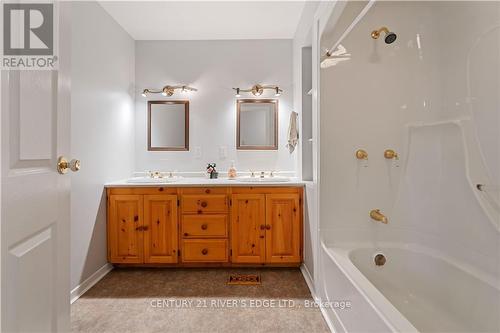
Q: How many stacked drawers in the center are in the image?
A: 3